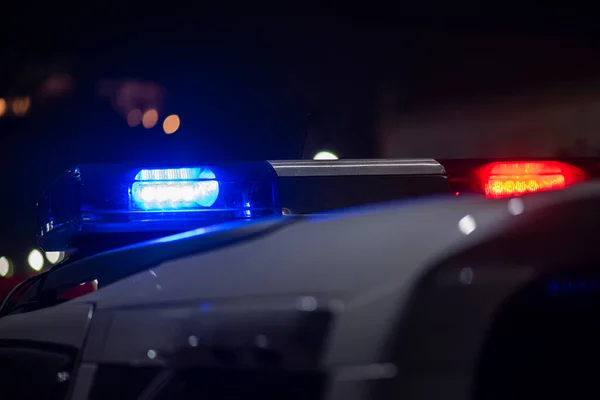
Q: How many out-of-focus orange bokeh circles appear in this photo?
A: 5